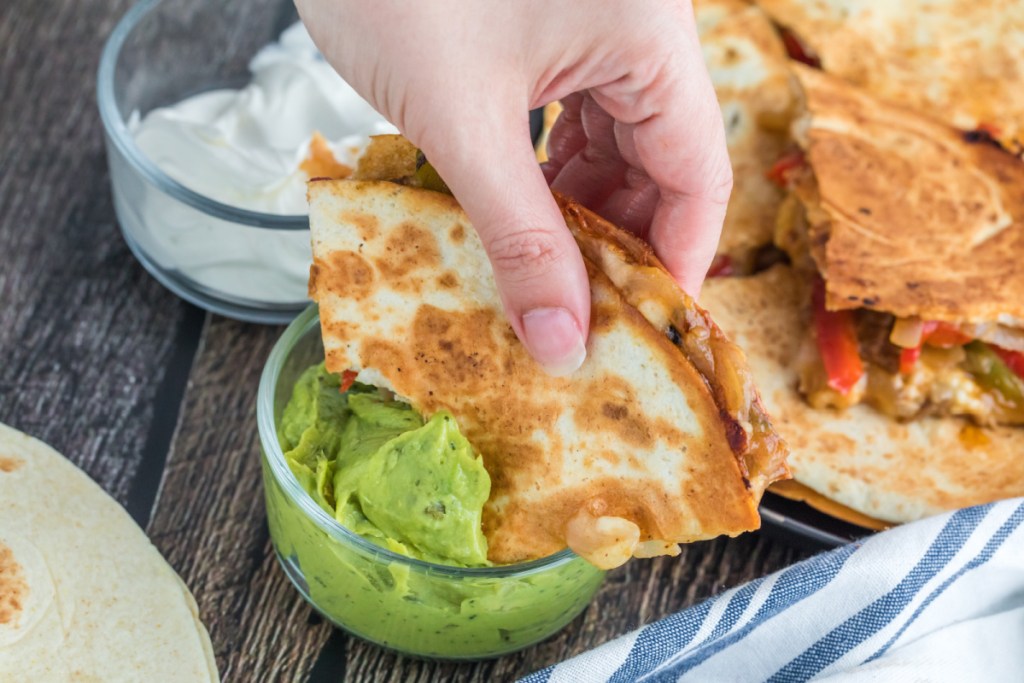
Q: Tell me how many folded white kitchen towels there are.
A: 1